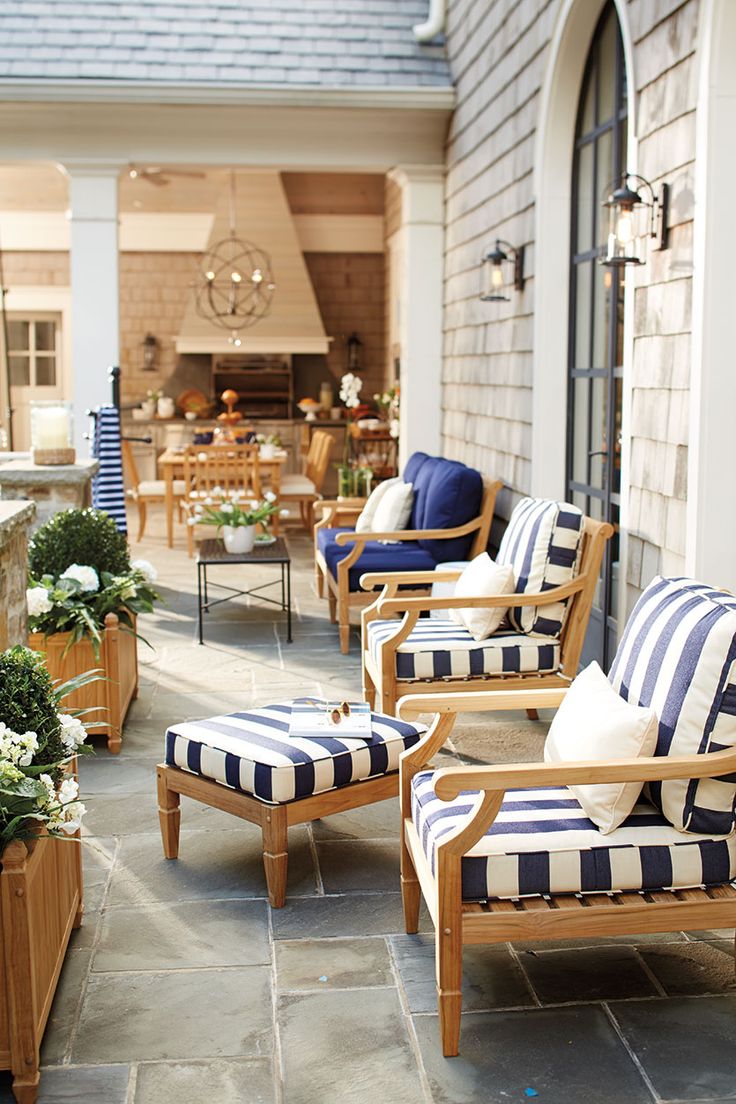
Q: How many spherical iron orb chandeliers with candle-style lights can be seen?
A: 1